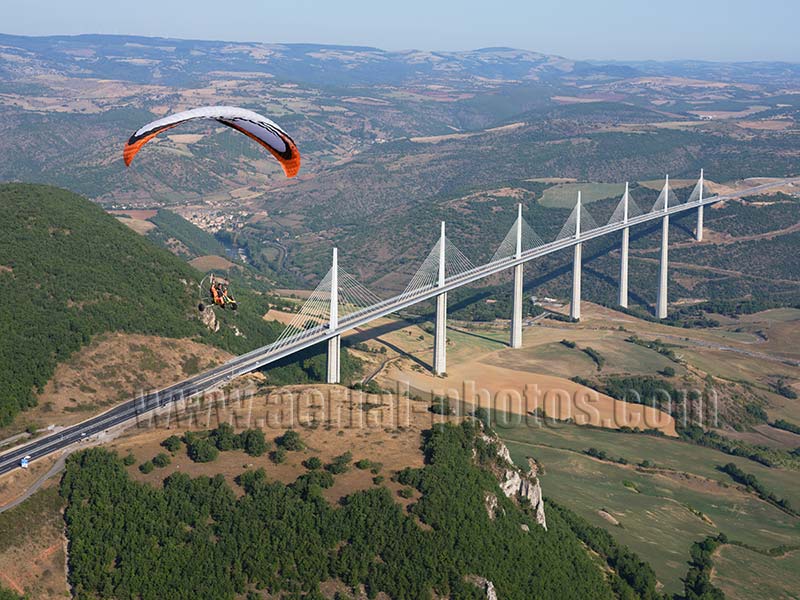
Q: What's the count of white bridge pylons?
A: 7